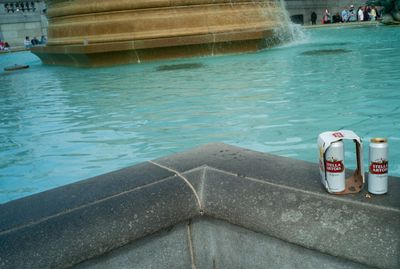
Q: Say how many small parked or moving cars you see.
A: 0